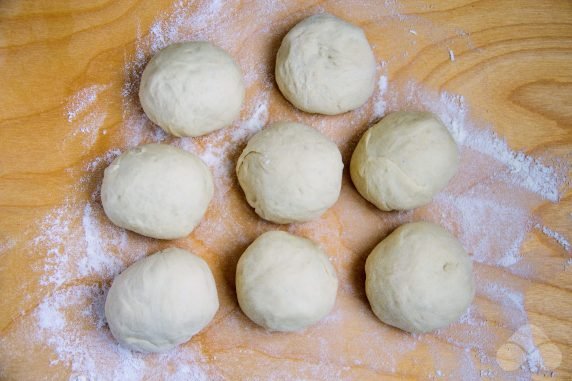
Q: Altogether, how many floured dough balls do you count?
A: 8